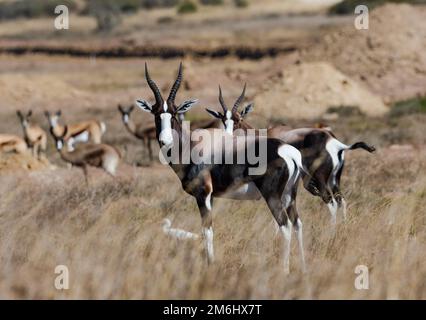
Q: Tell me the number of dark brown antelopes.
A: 2